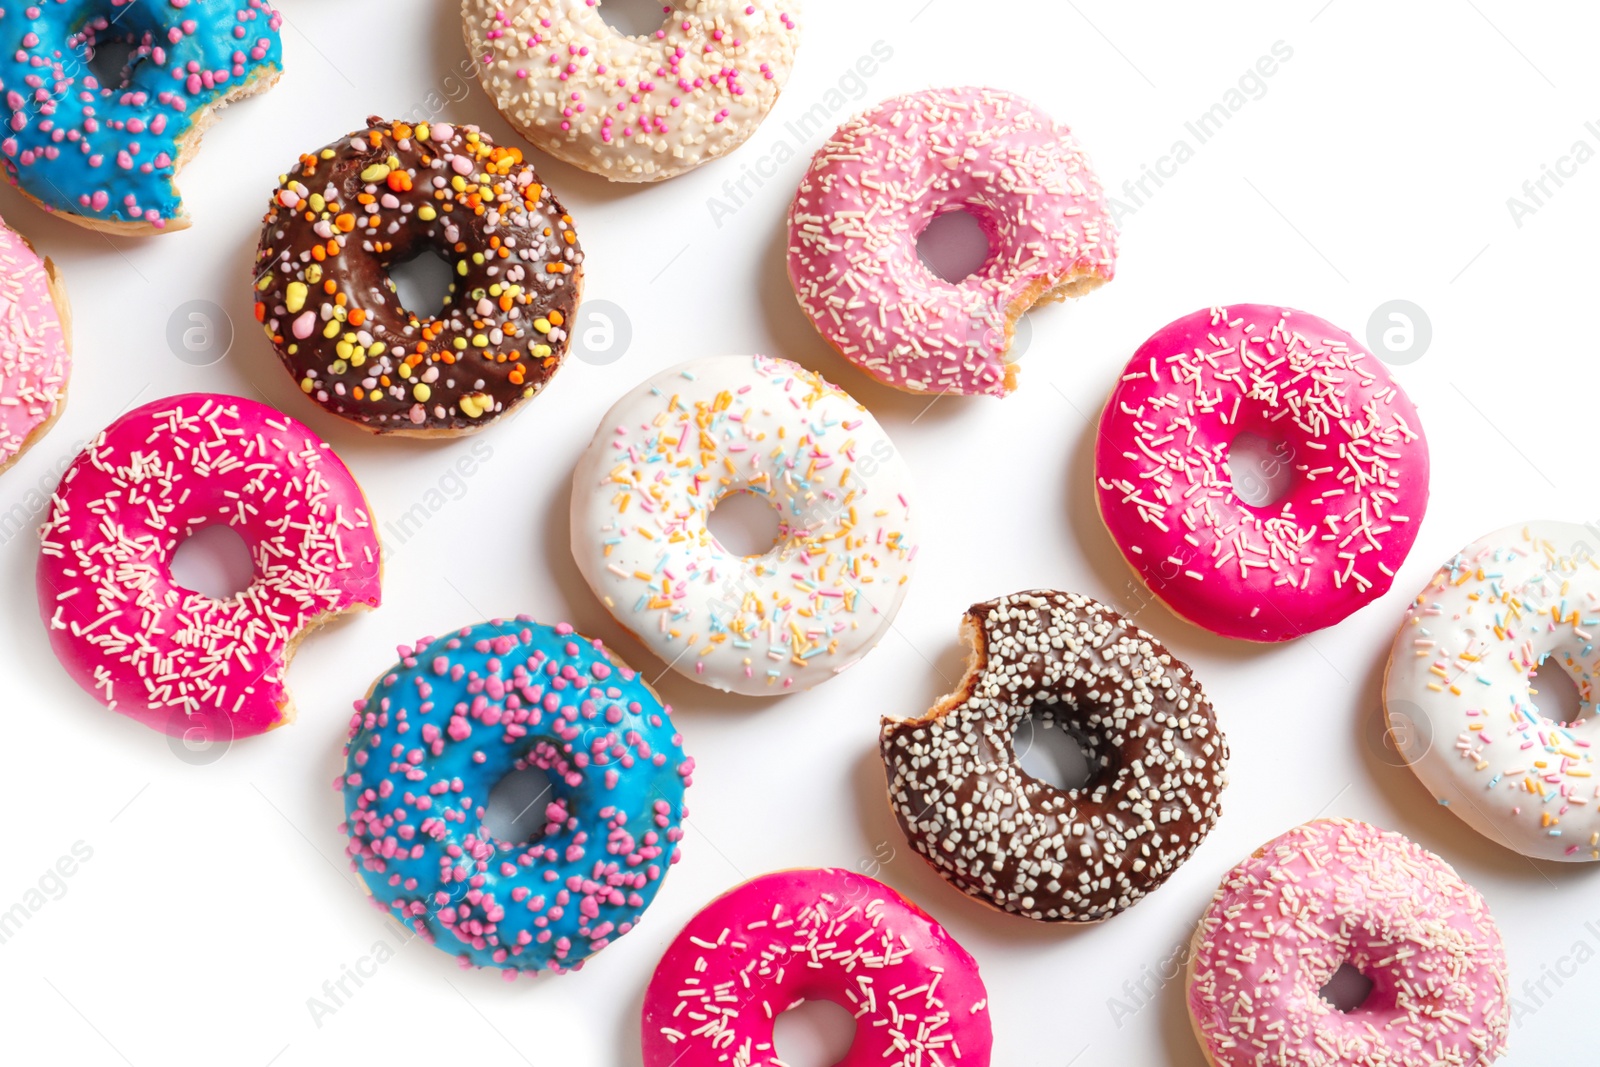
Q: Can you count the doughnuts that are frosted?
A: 13